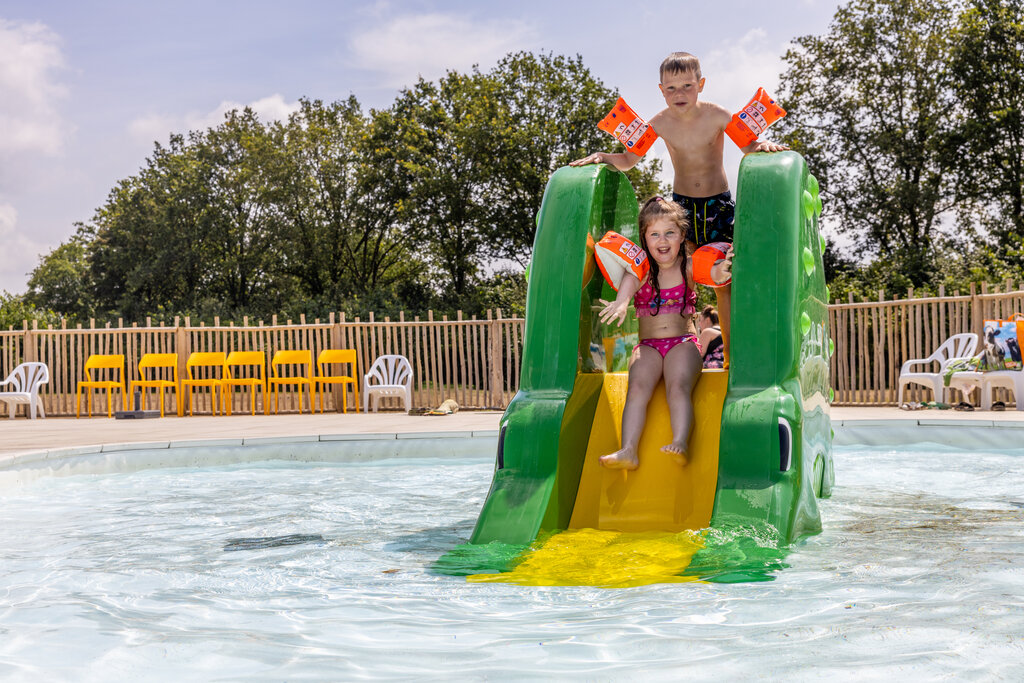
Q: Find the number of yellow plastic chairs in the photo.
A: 6